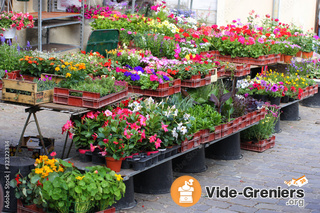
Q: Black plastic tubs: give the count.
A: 8